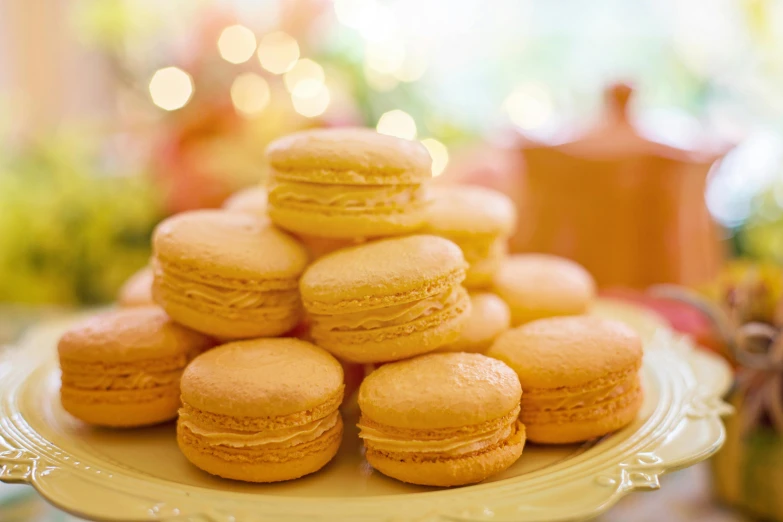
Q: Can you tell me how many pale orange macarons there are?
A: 12